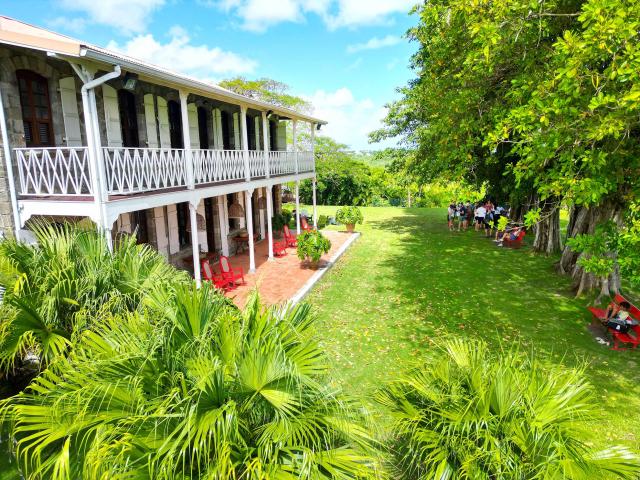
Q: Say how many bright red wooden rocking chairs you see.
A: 5